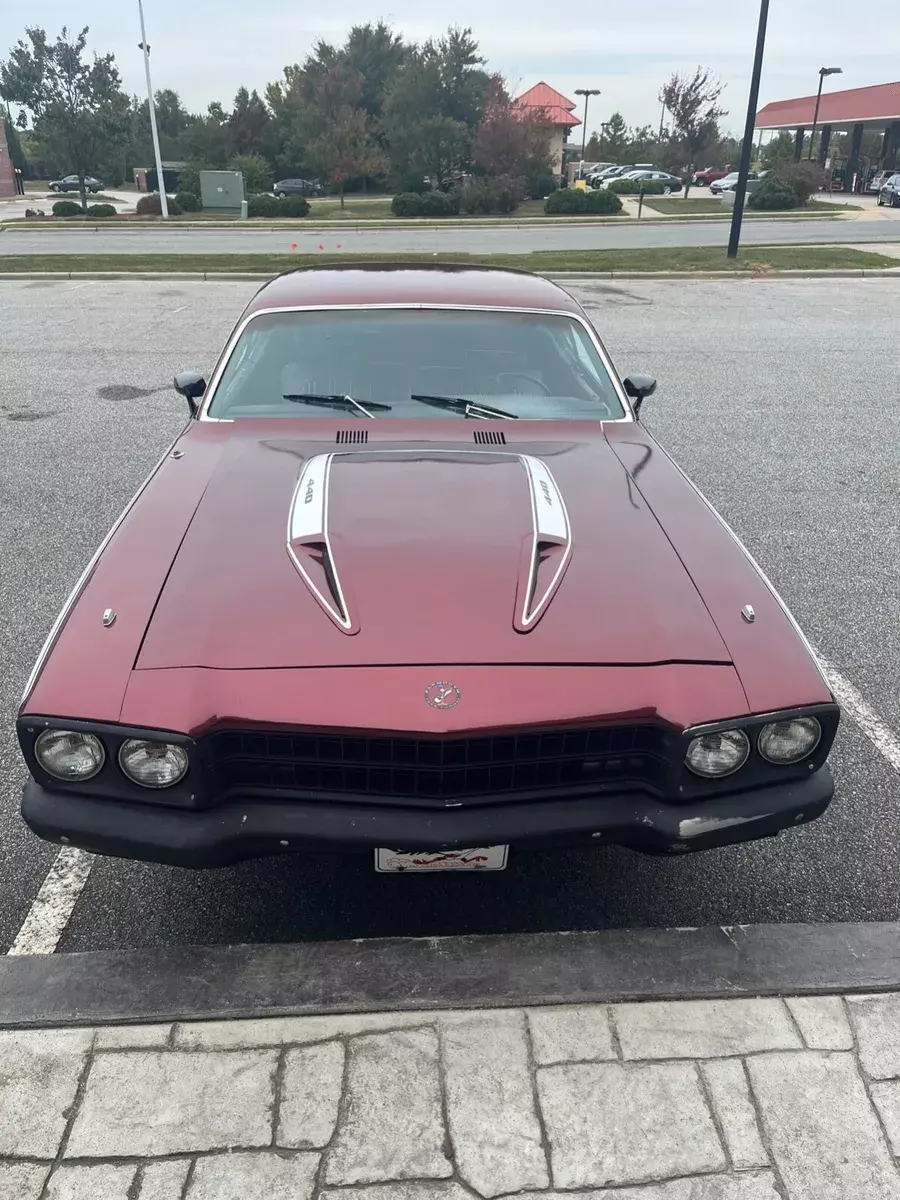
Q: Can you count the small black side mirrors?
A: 2